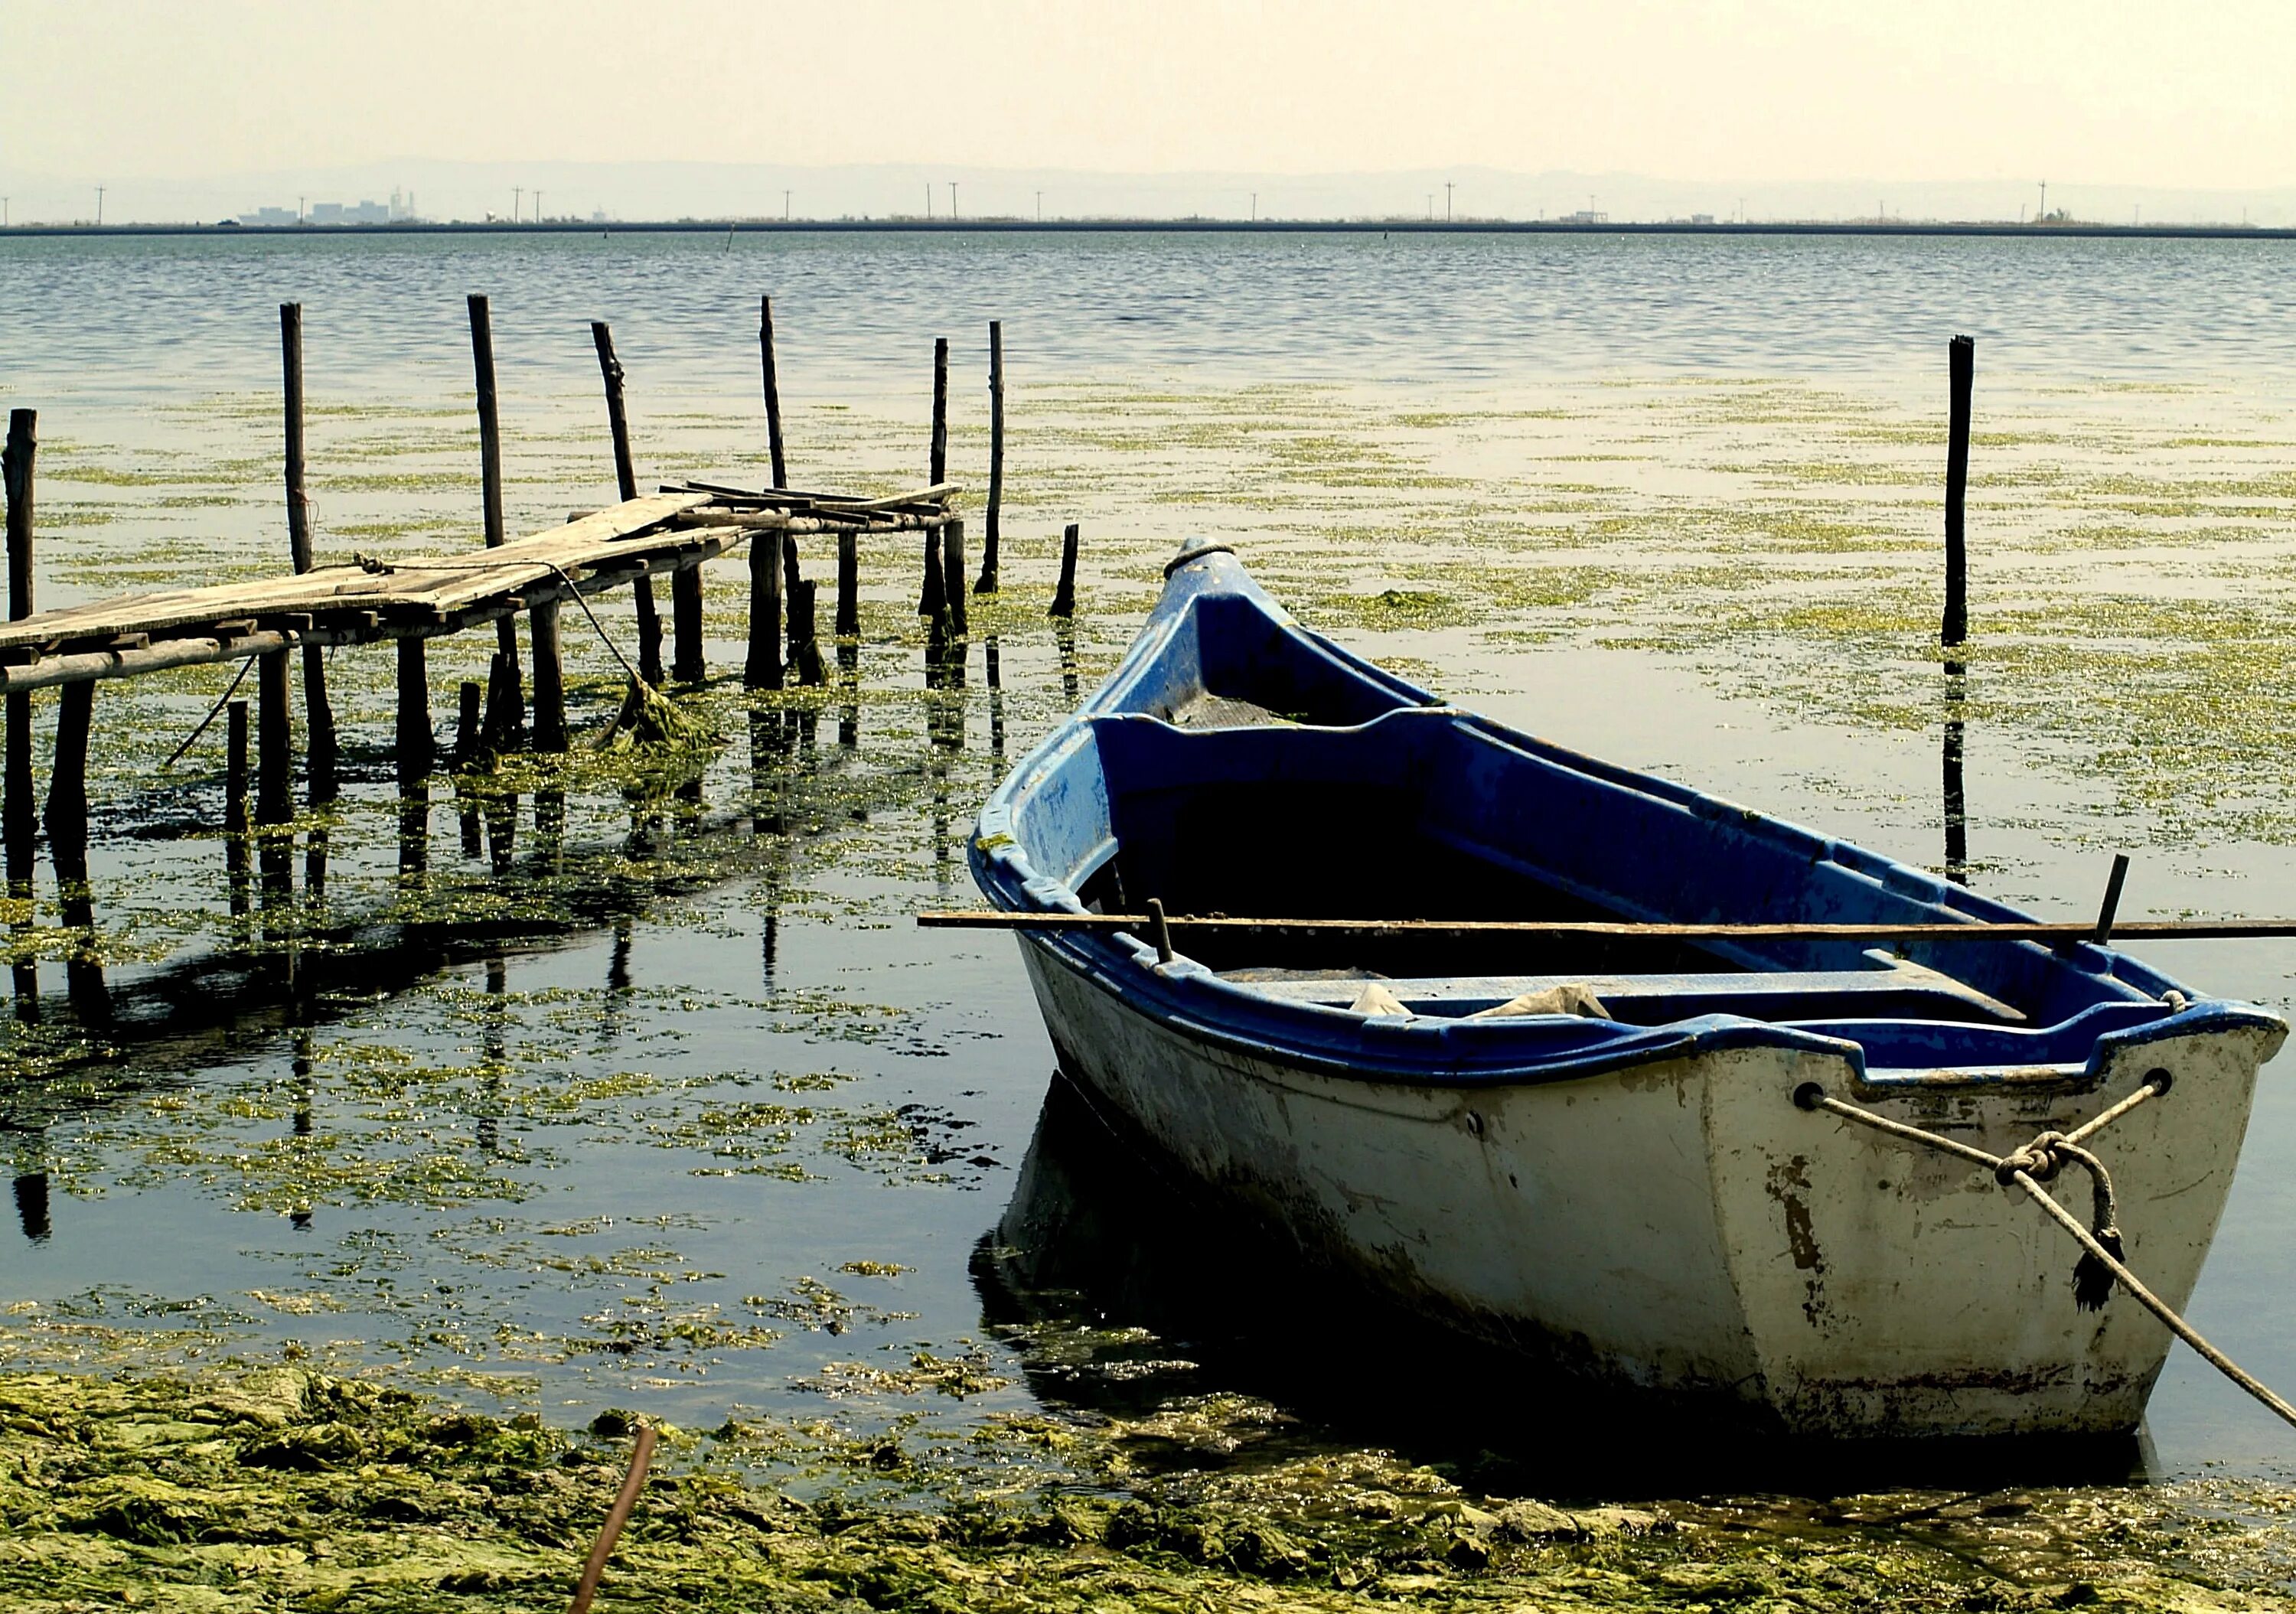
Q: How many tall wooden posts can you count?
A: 8